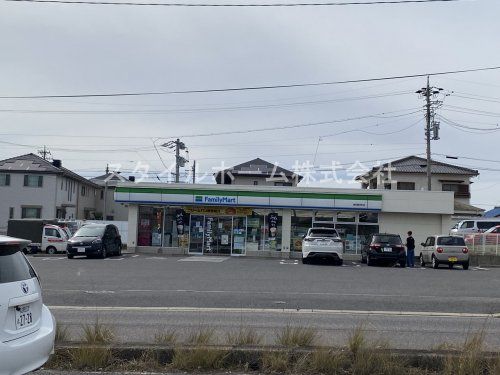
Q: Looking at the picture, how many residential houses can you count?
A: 4